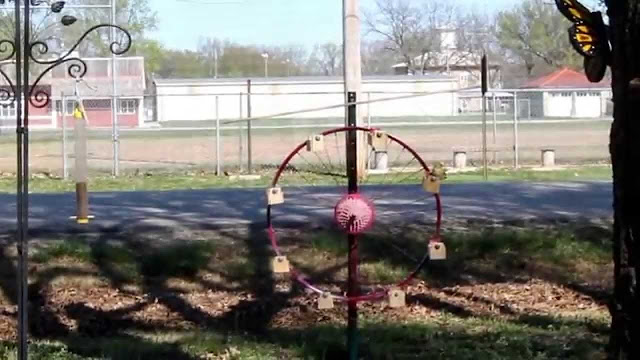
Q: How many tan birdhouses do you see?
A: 8